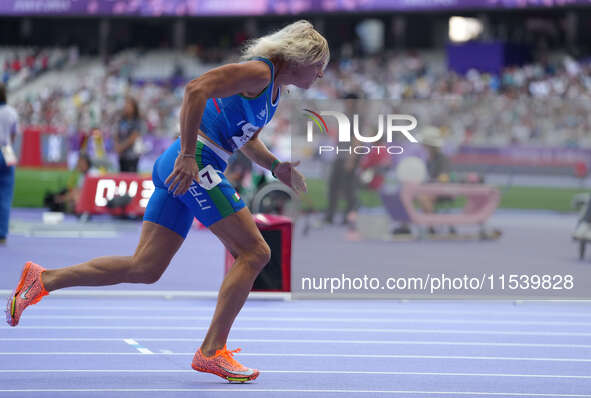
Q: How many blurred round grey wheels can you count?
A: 1